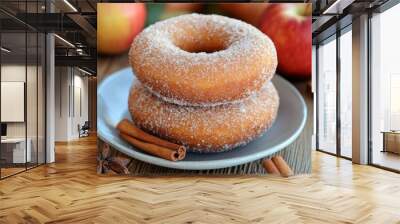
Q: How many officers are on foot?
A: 0